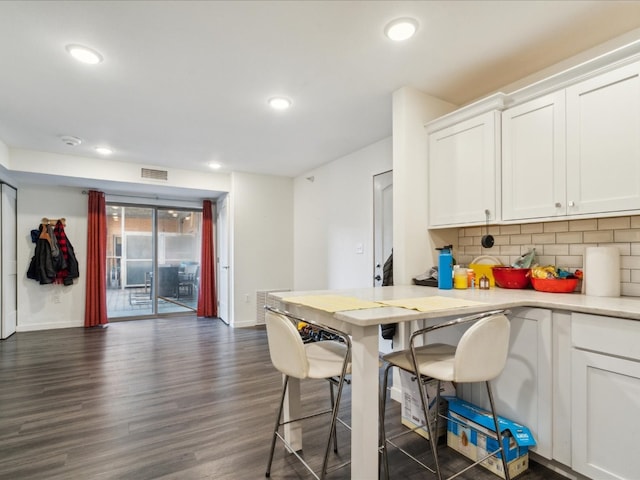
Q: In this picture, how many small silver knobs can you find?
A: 3